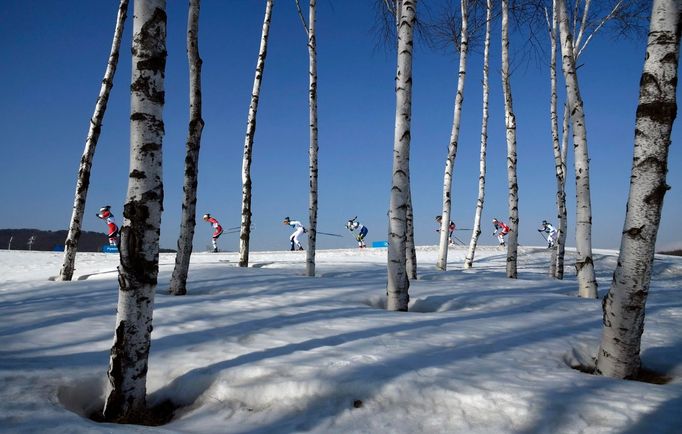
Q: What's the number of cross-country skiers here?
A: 7